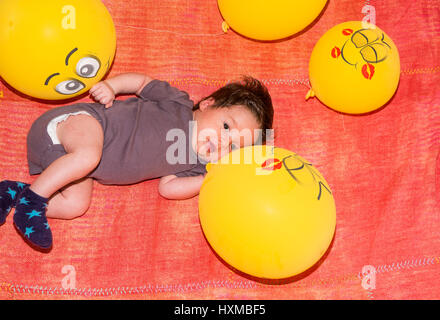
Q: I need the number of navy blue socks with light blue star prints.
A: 2